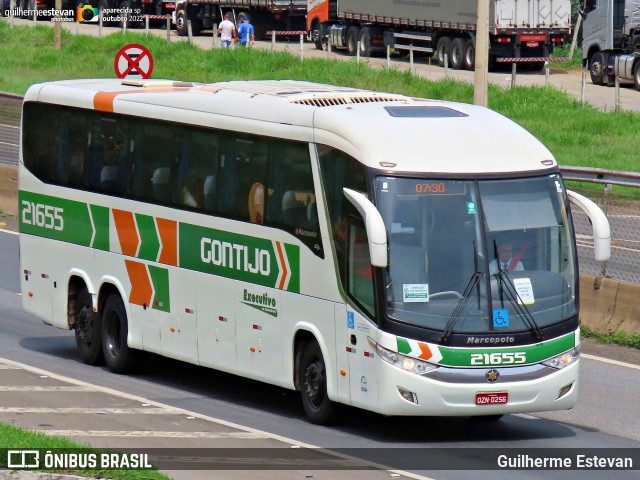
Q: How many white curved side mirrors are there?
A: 2